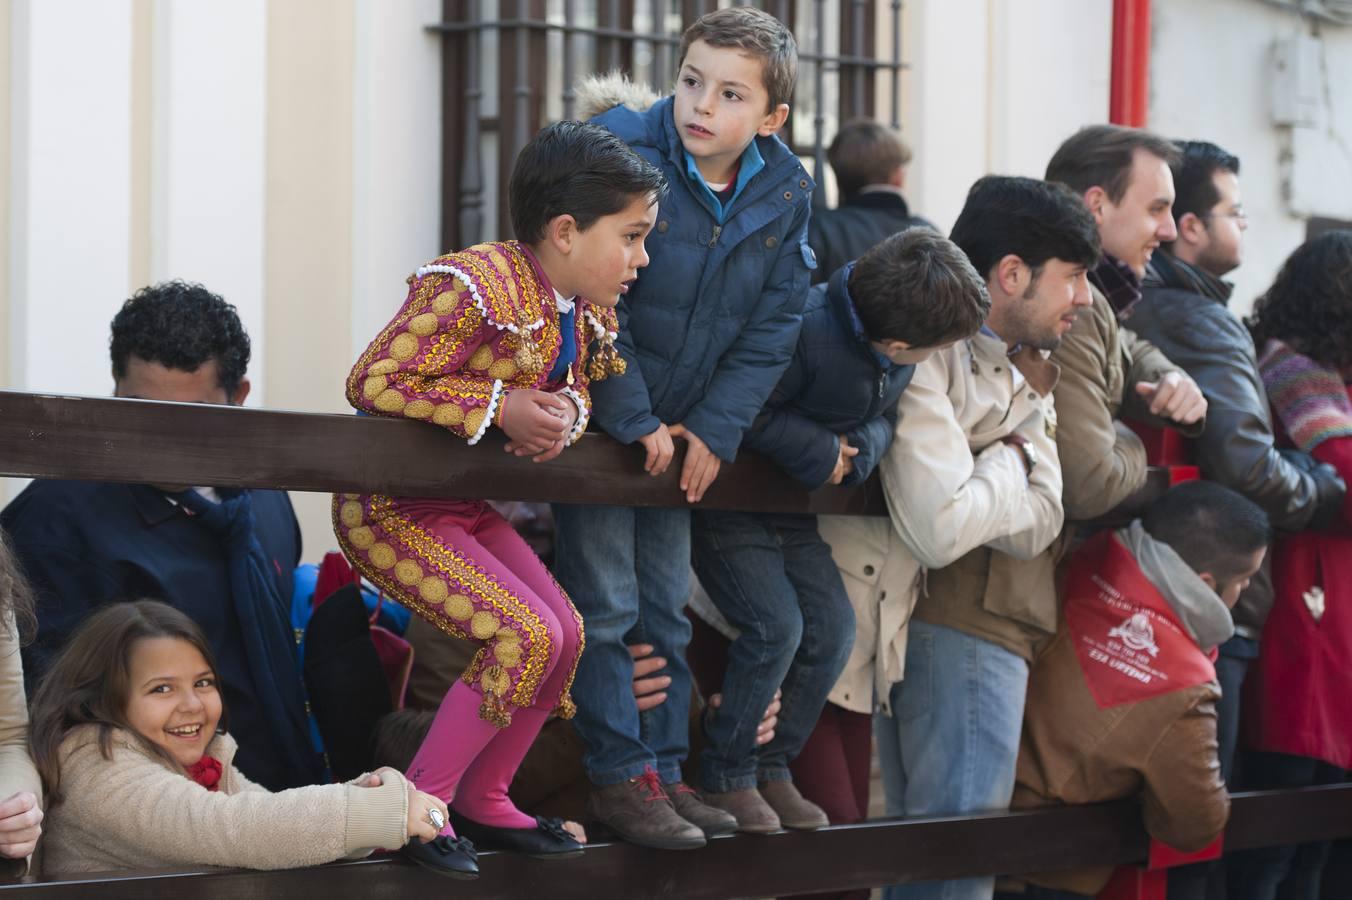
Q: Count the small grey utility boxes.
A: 1